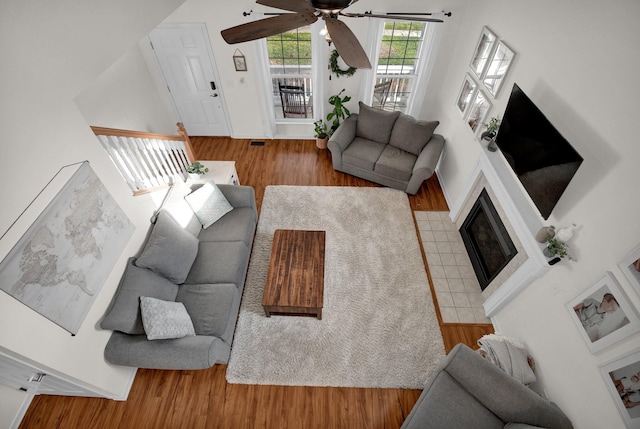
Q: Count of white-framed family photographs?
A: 7